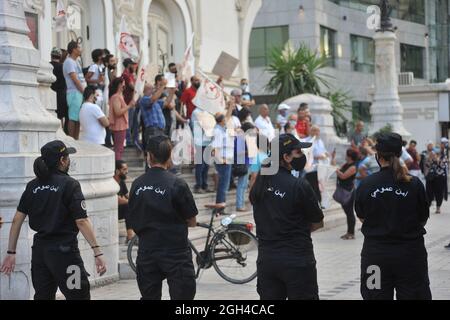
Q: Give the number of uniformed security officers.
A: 4